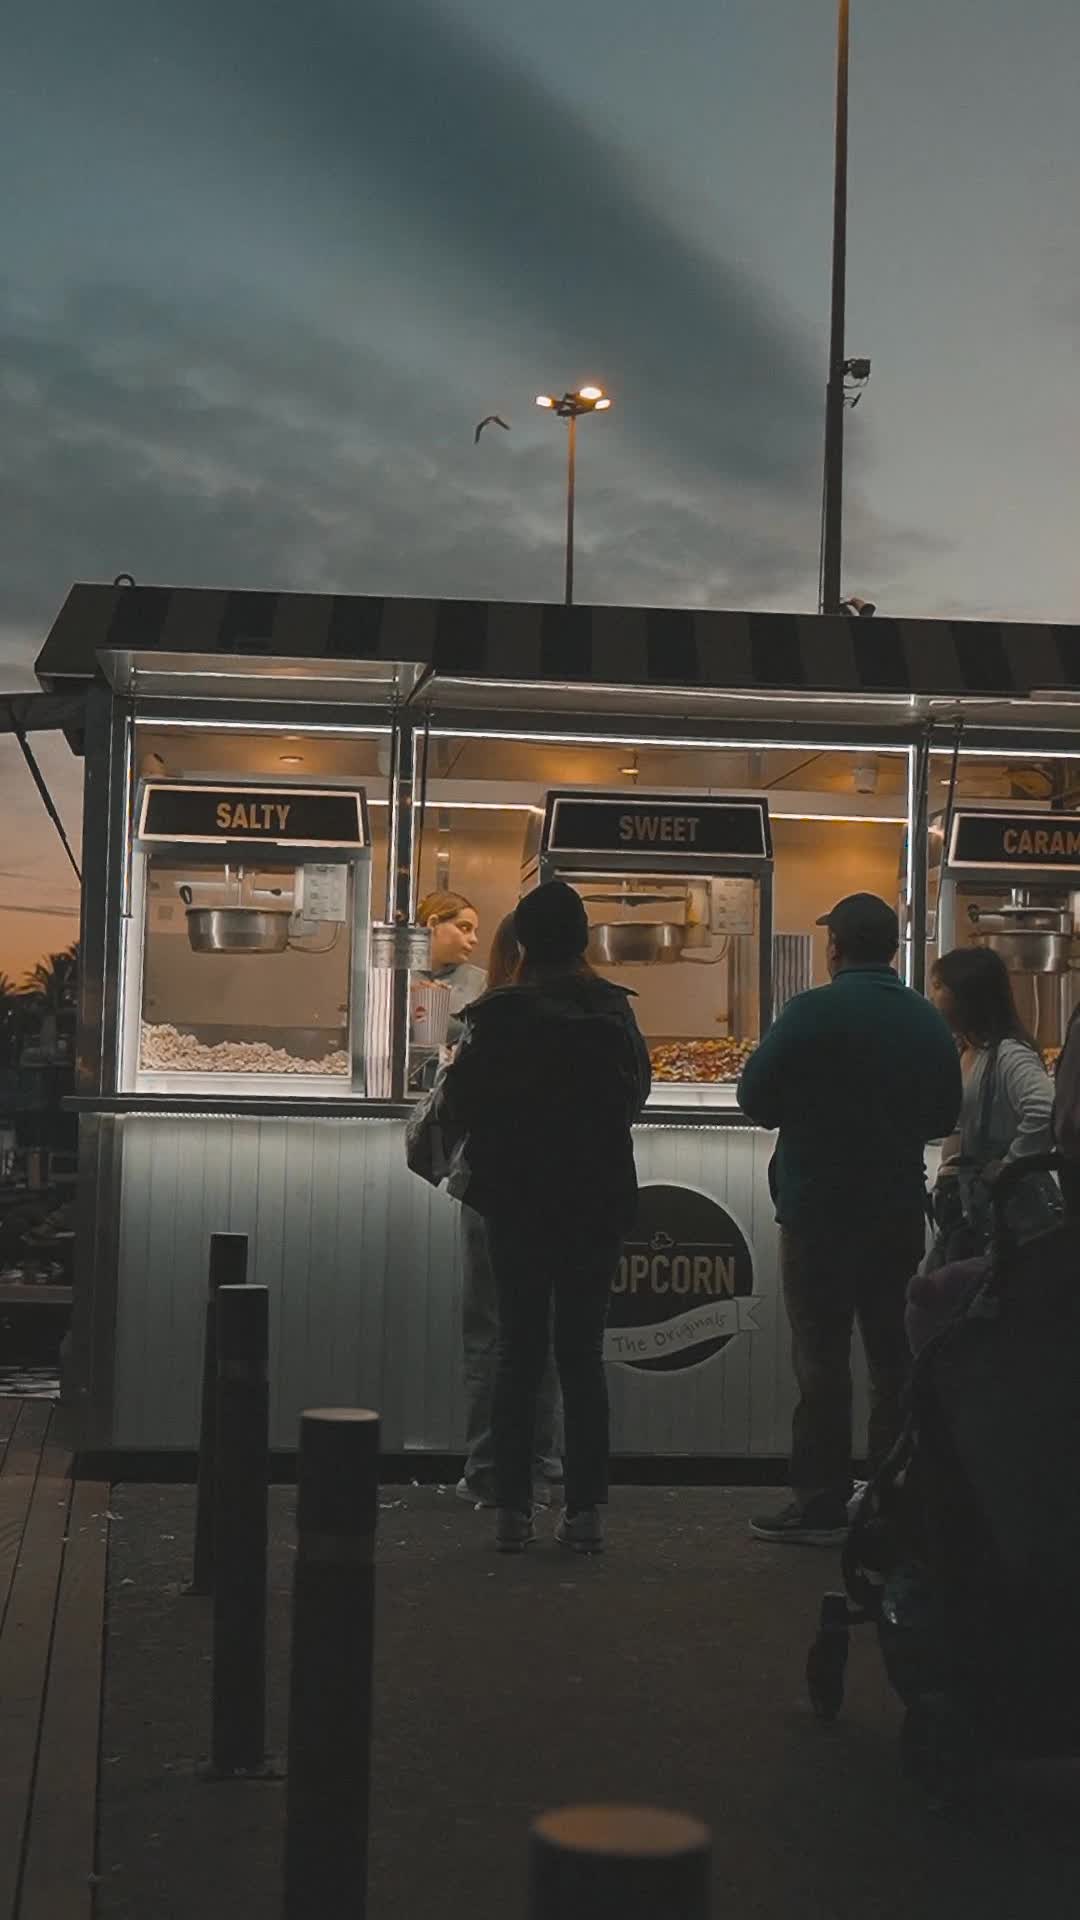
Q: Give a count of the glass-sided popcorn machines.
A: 3